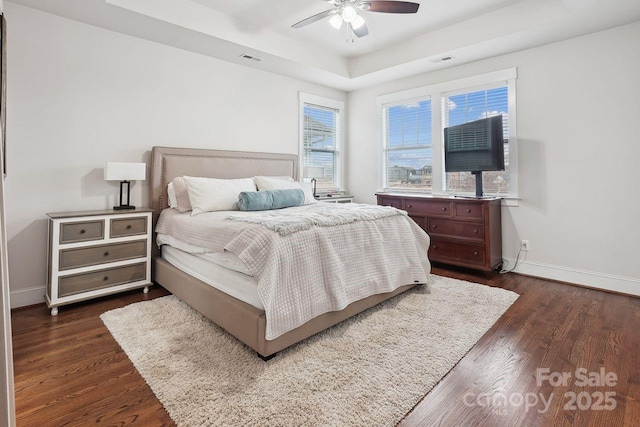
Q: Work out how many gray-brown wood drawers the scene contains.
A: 4